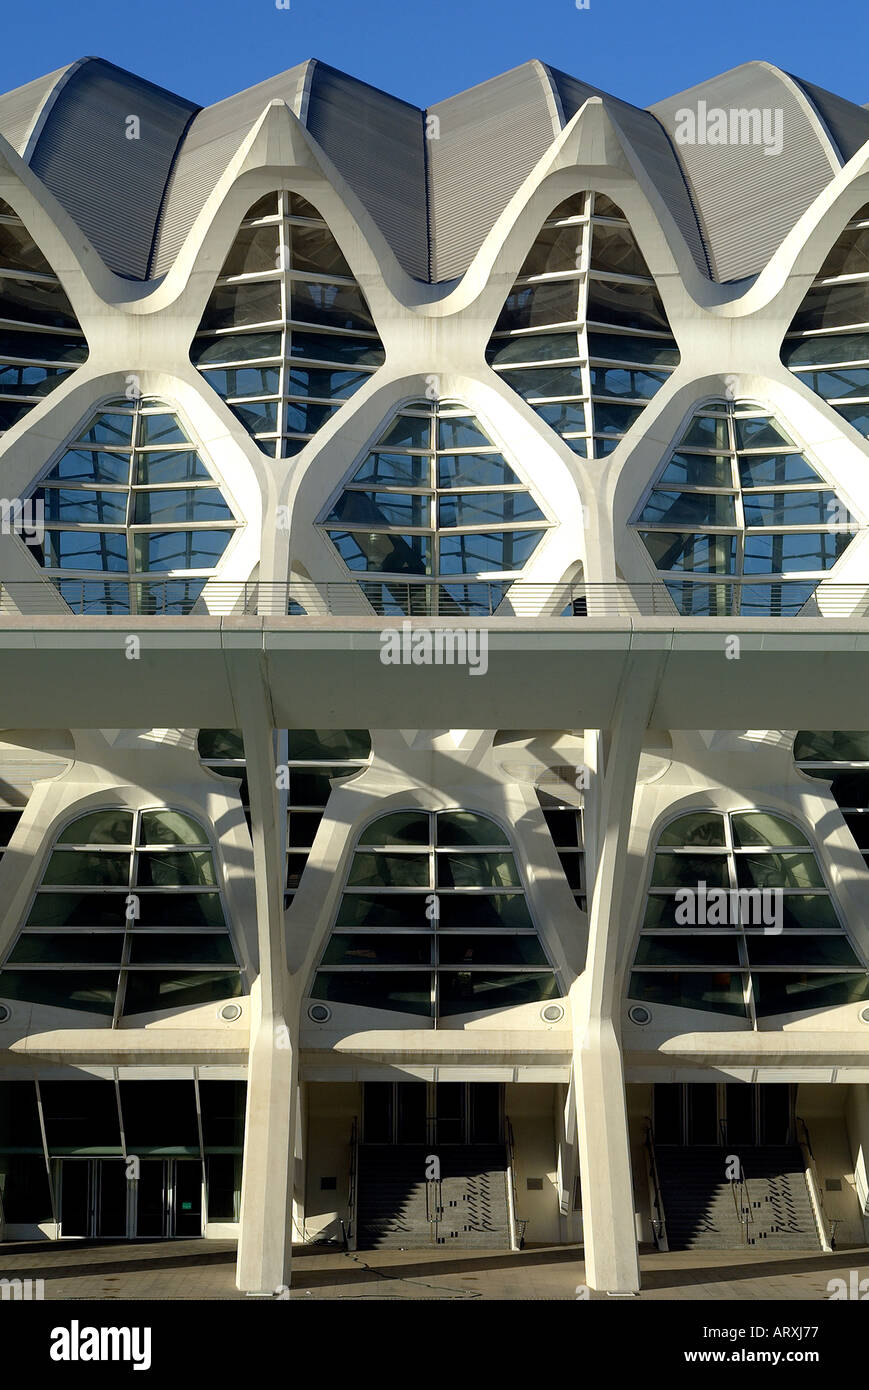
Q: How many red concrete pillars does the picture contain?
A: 0